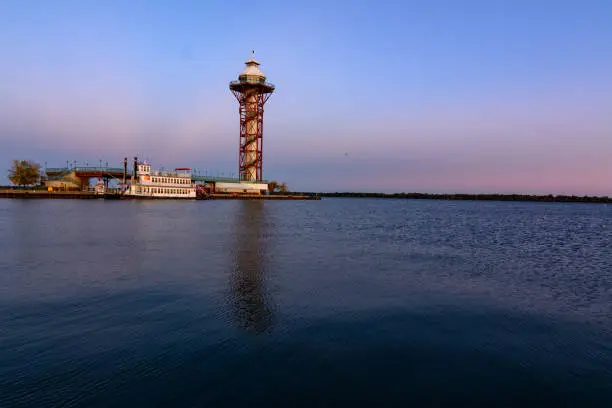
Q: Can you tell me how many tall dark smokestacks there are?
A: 2